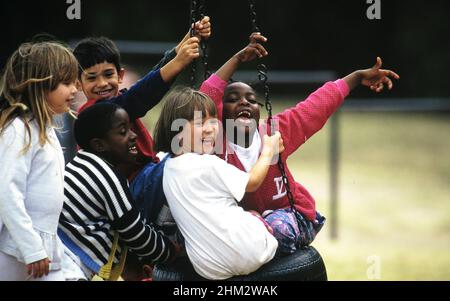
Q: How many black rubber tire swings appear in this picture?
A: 1